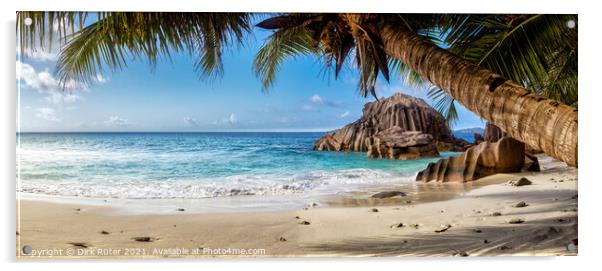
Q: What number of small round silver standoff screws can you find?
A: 4